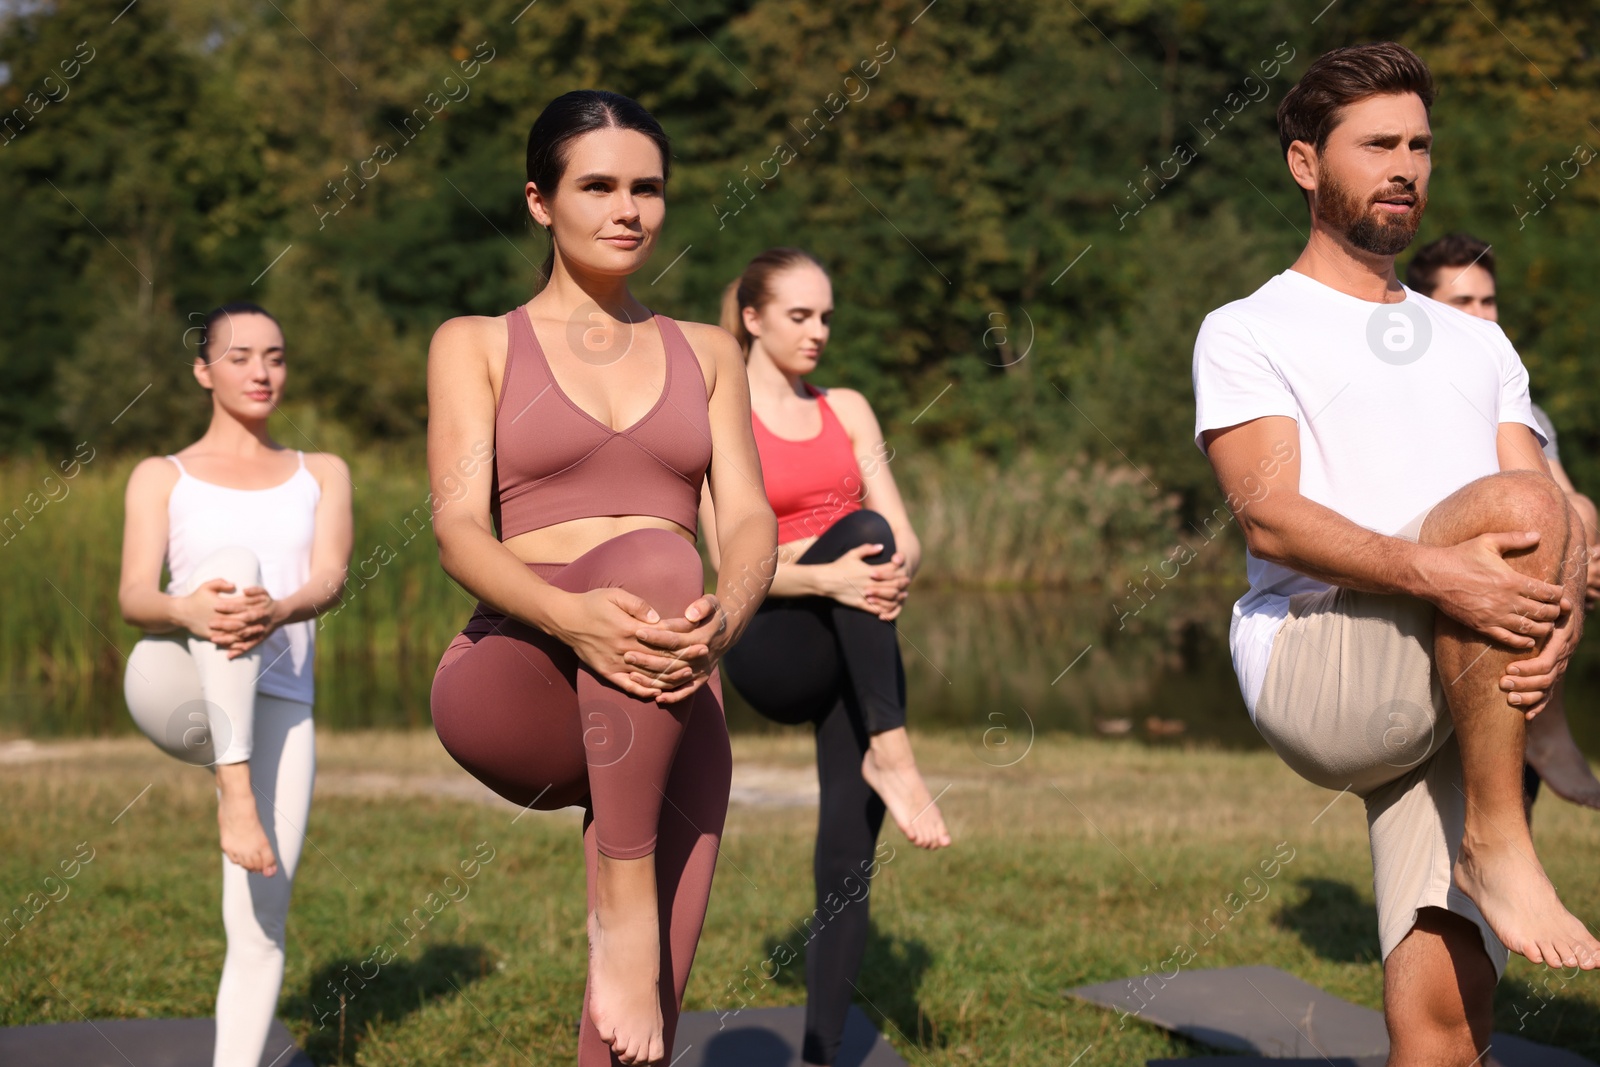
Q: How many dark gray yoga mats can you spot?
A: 4